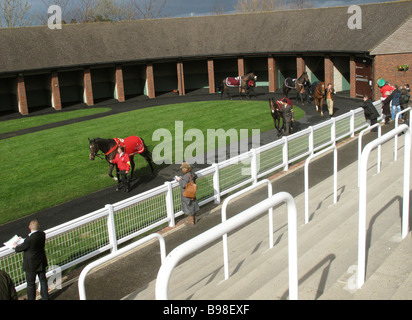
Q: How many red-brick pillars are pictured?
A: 12